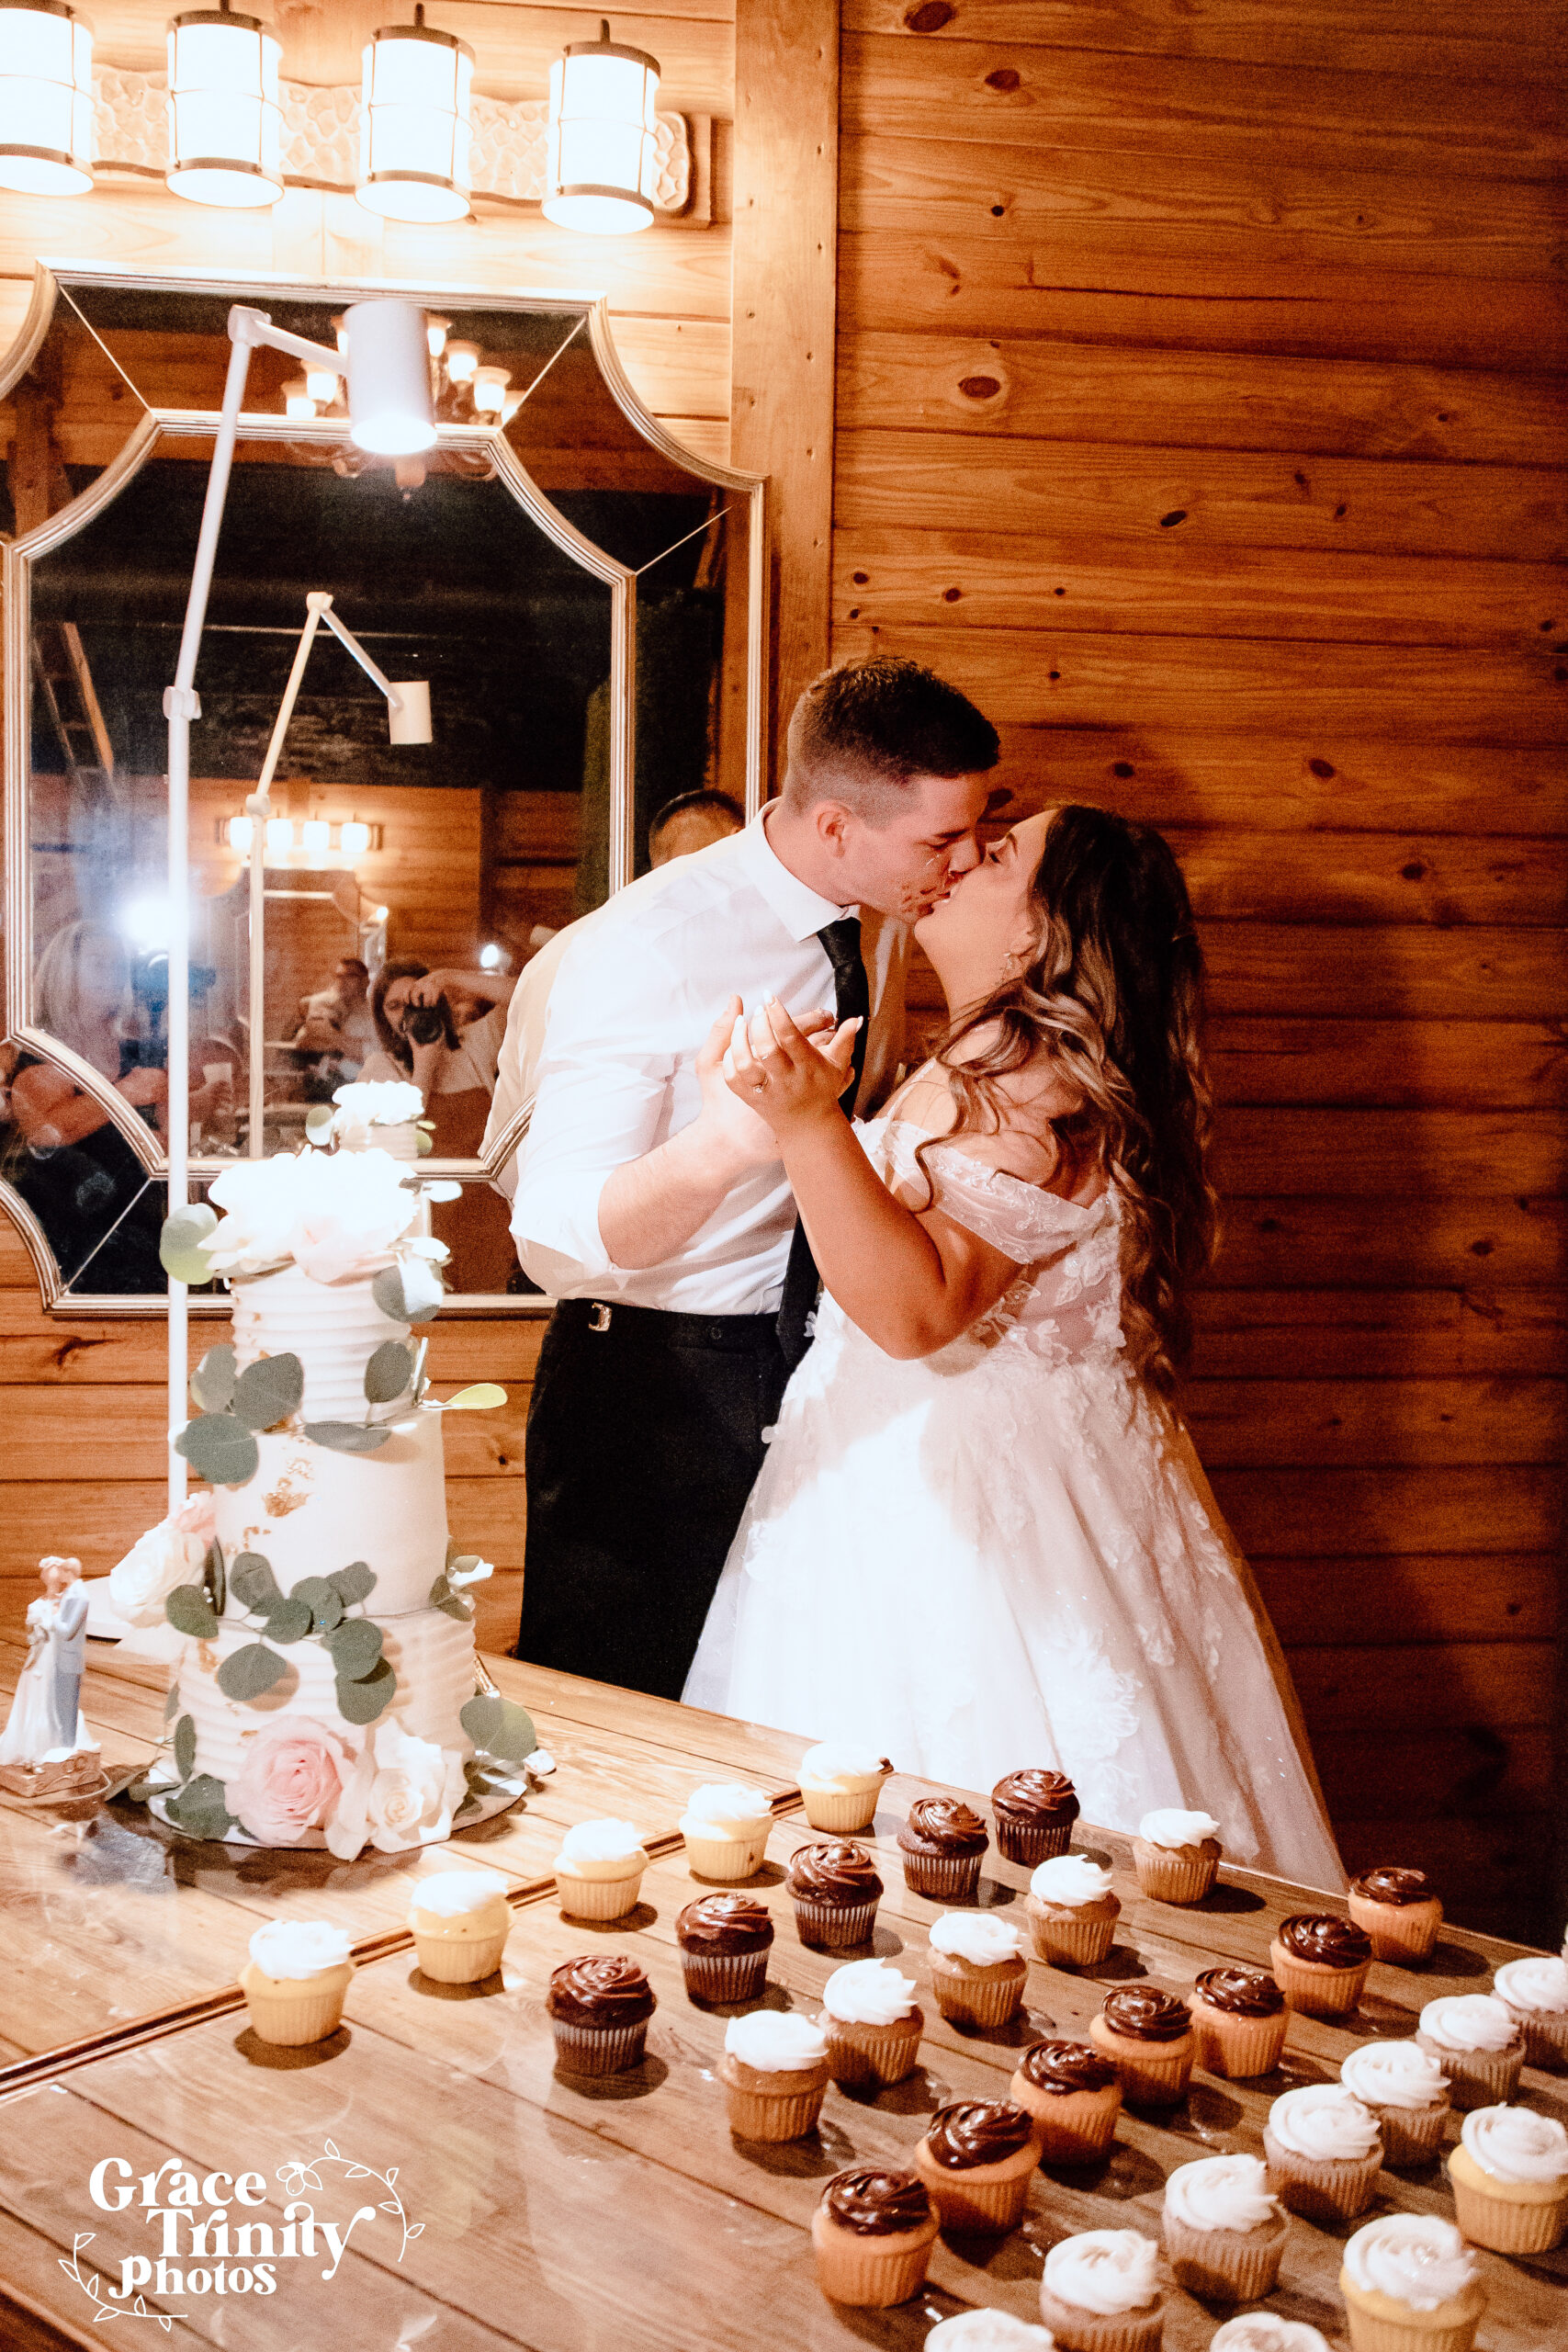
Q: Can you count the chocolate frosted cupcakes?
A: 12